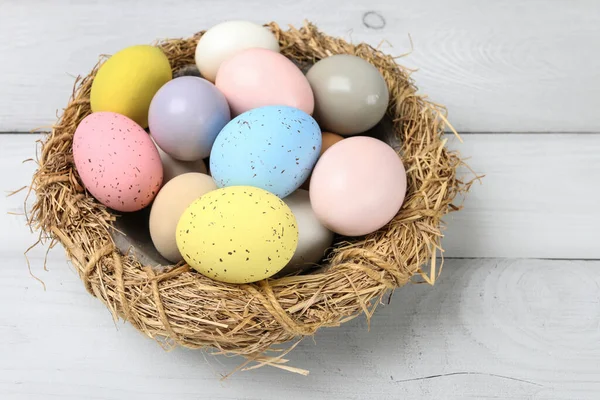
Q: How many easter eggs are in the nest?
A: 13